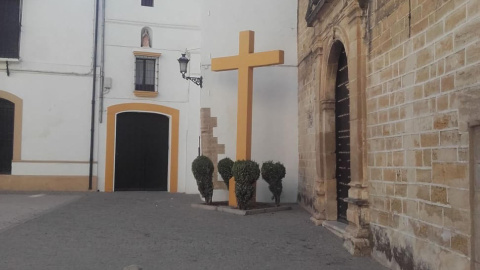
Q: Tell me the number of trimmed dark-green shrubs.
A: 4